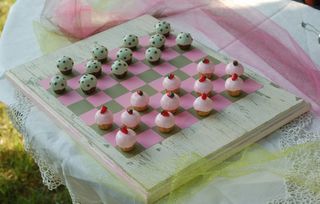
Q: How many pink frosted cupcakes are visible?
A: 12